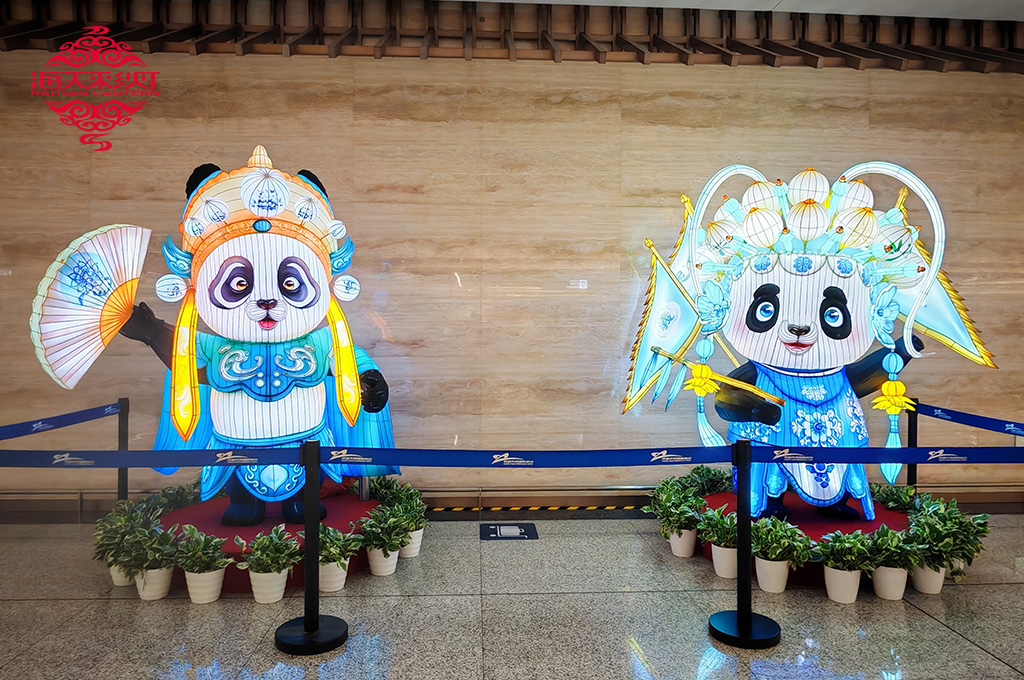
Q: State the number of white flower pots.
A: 14